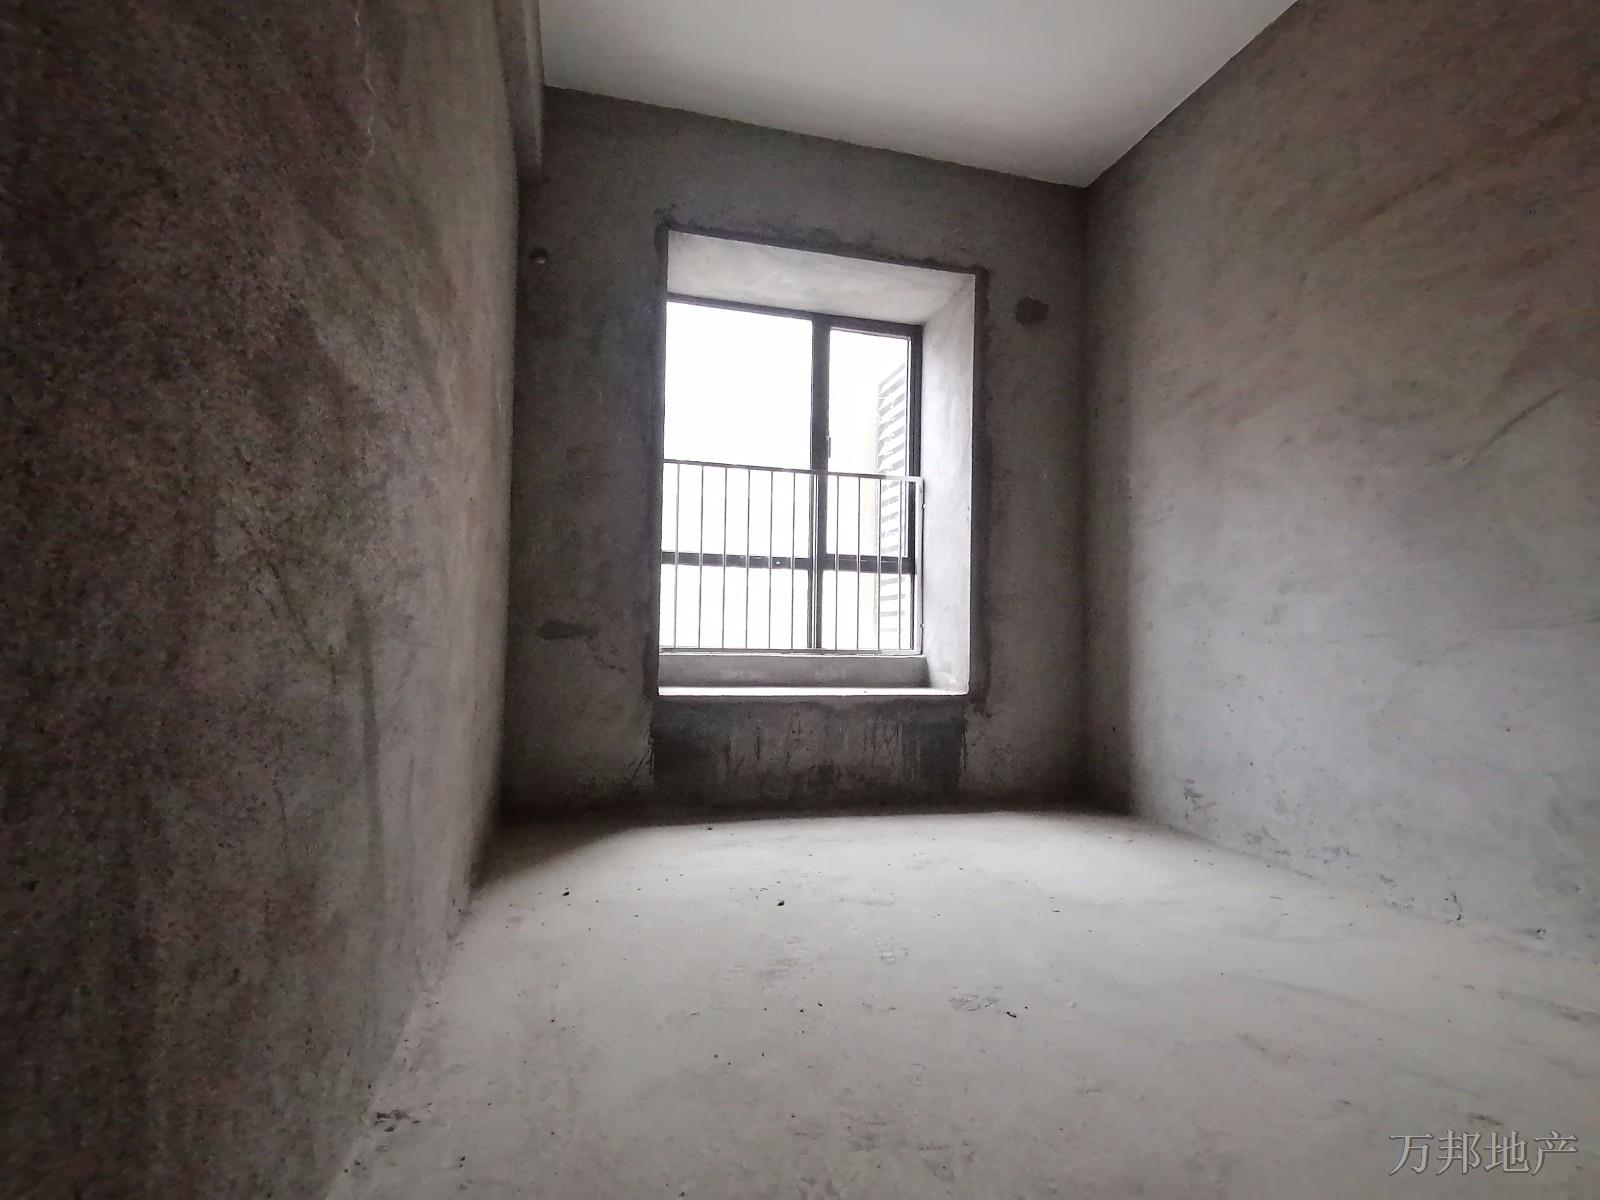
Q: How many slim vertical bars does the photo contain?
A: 11